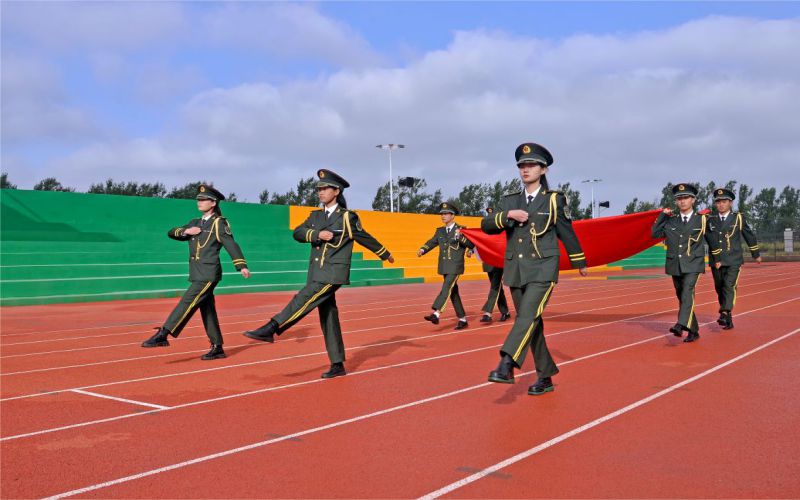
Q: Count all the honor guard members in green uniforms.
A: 7